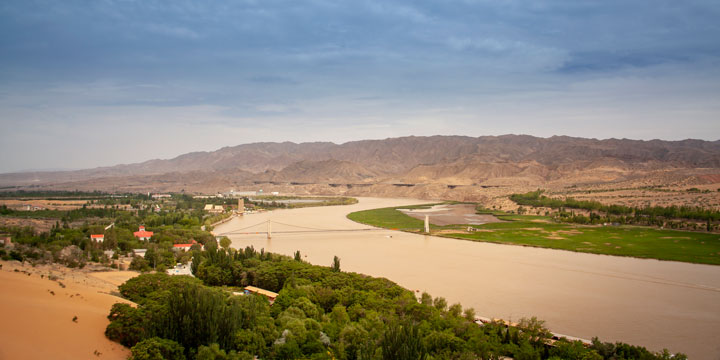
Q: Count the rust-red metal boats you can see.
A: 0